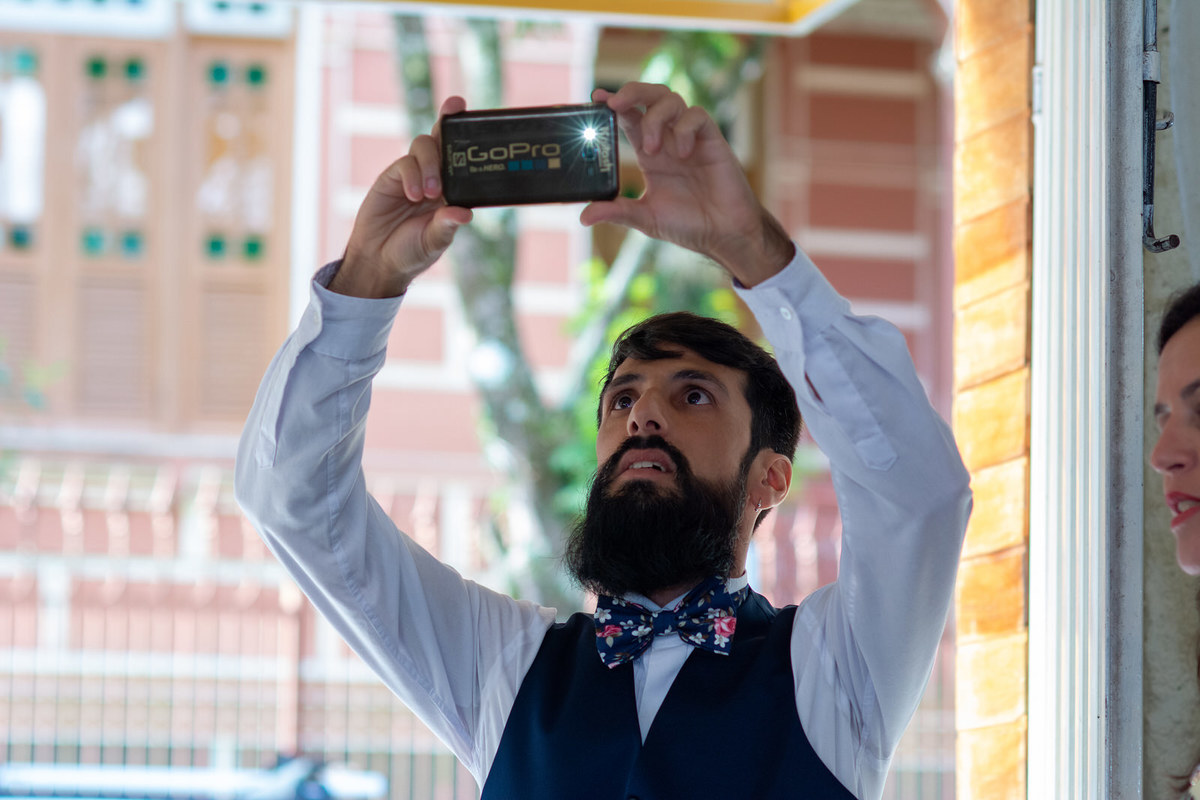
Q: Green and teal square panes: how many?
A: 10